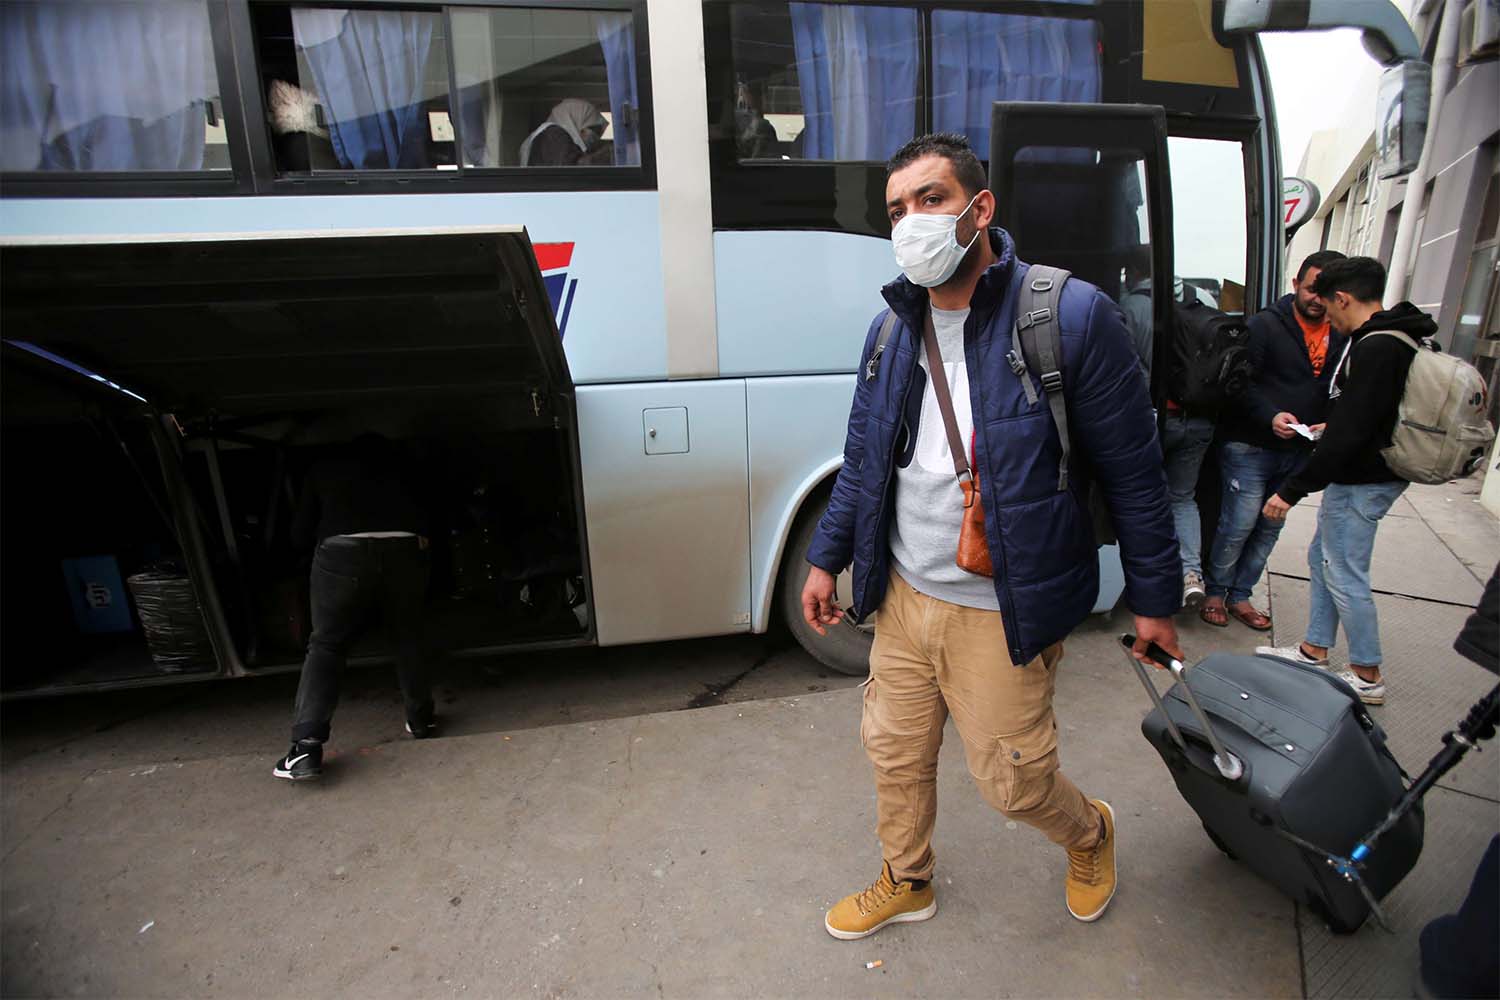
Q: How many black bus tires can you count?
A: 1